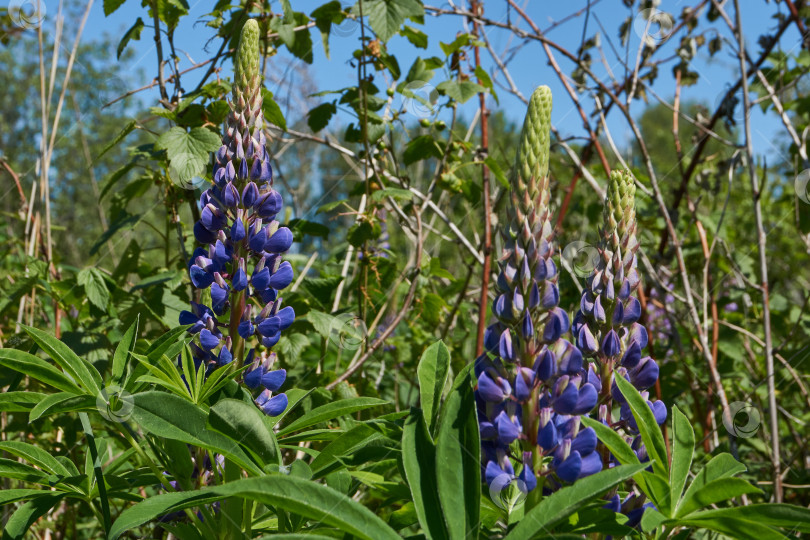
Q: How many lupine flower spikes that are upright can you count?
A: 3